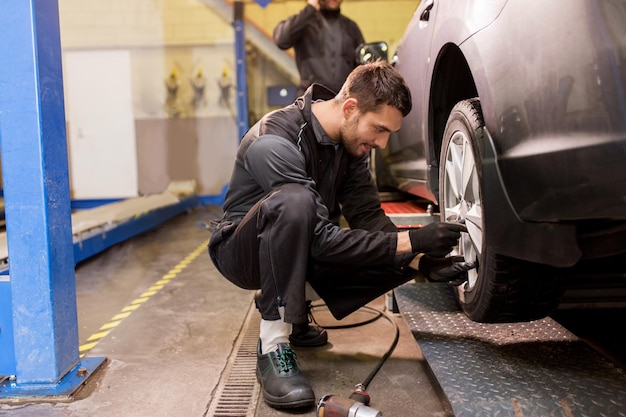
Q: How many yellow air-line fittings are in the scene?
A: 3